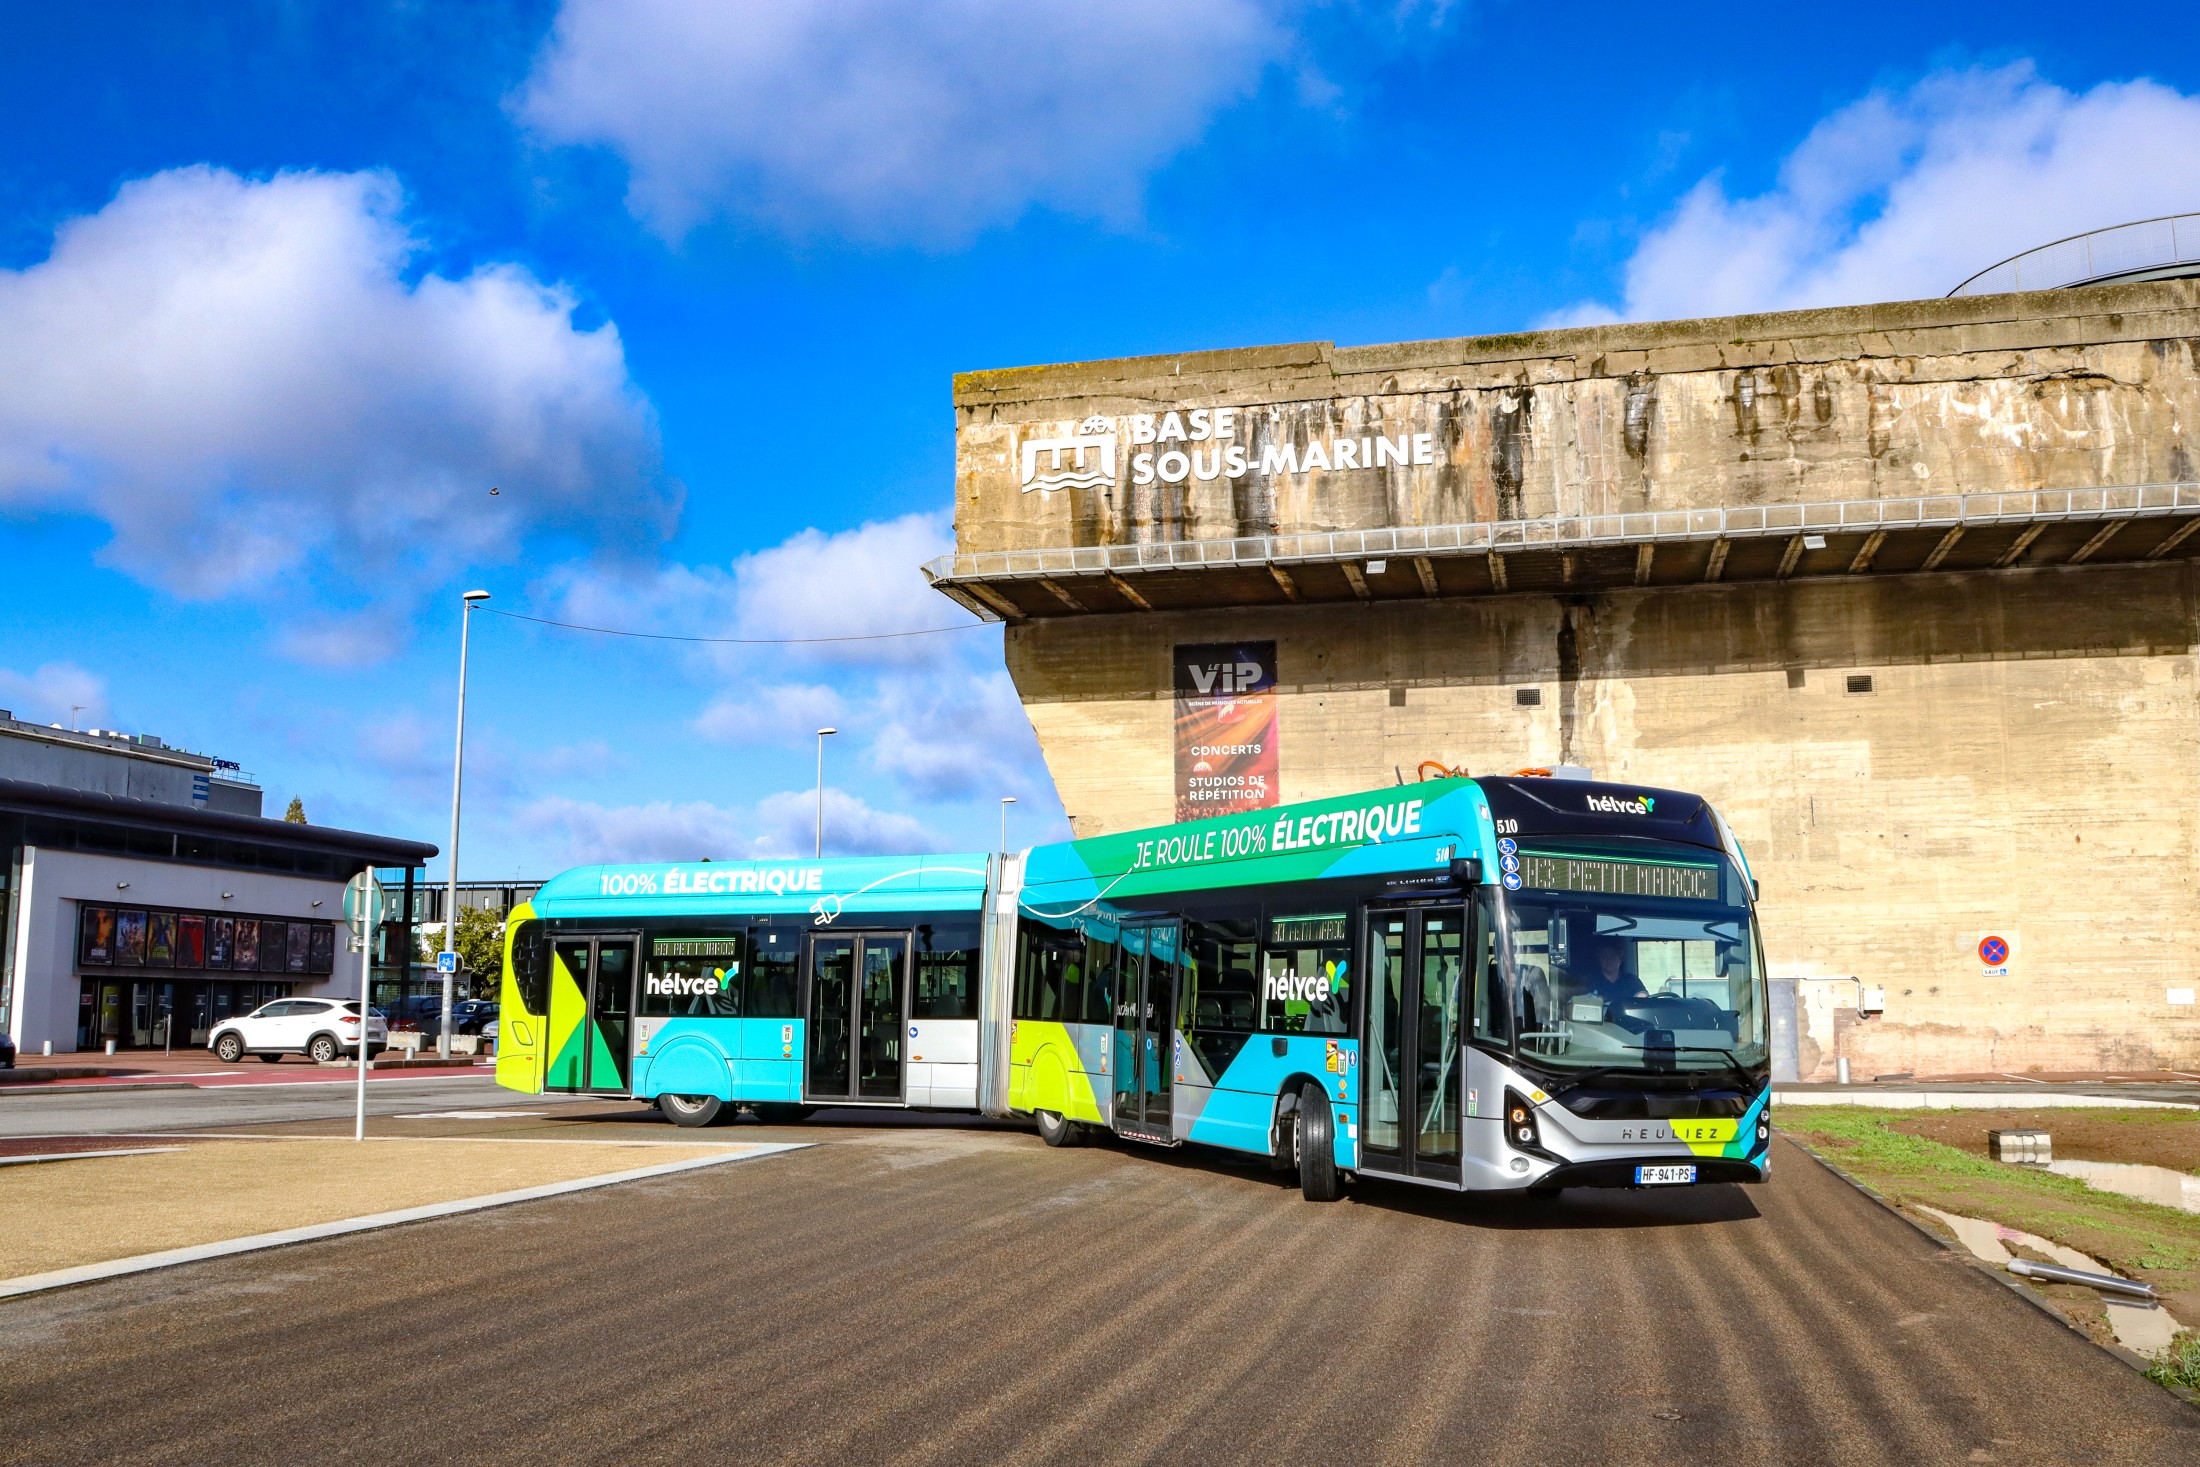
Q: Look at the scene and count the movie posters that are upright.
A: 9